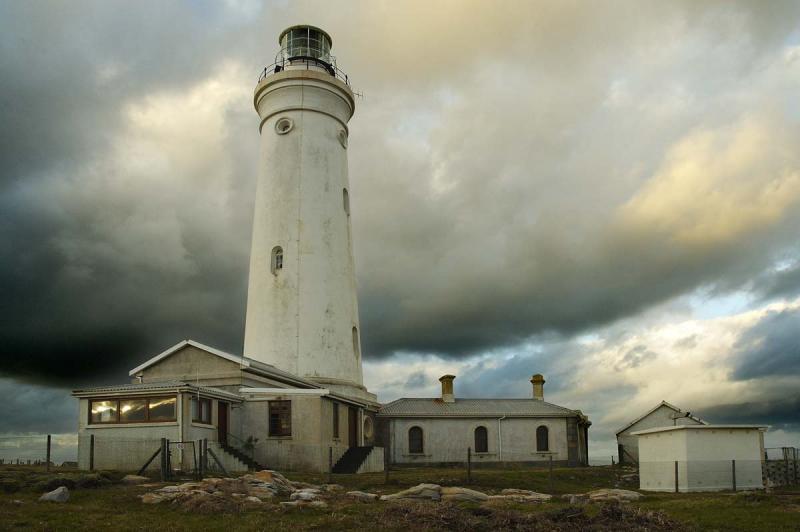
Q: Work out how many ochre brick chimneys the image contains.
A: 2